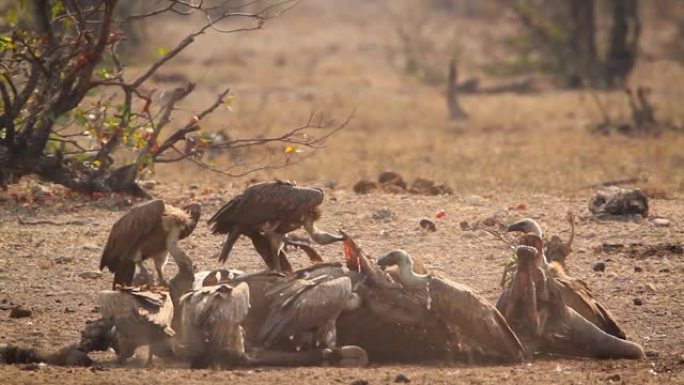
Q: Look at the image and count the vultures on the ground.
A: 7